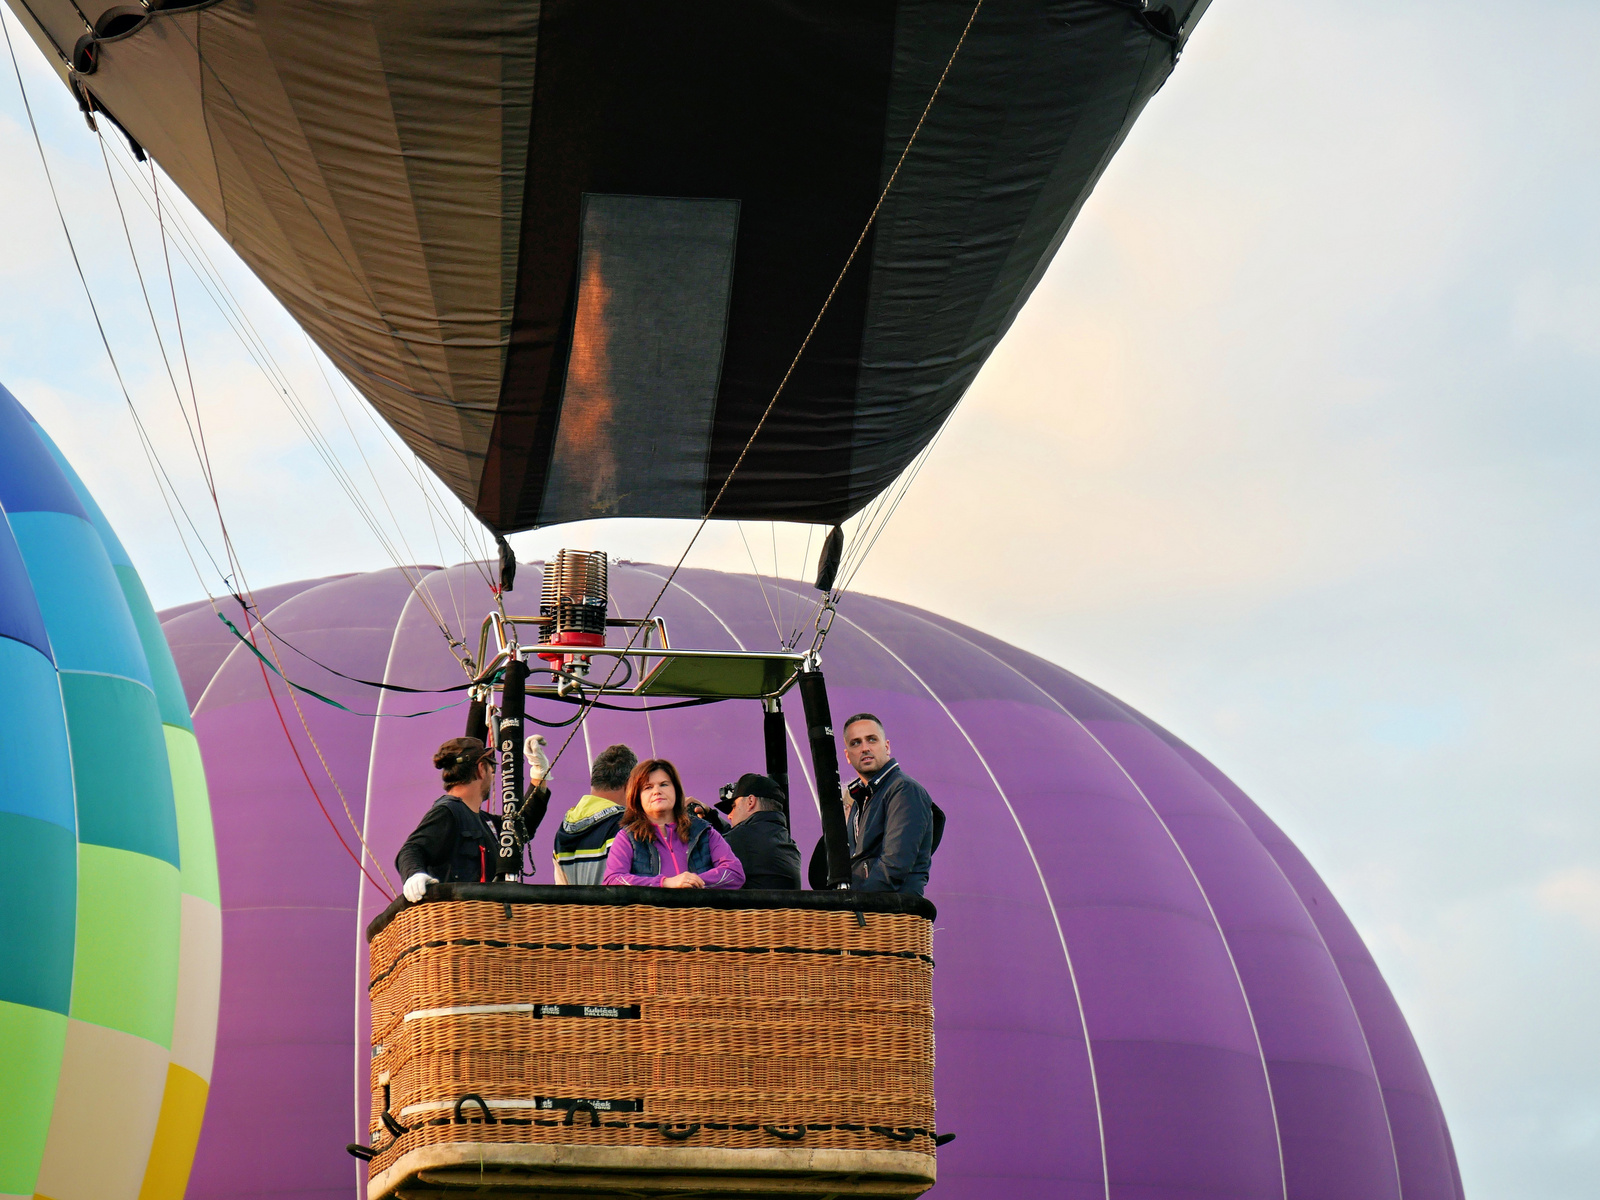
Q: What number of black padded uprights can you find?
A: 4